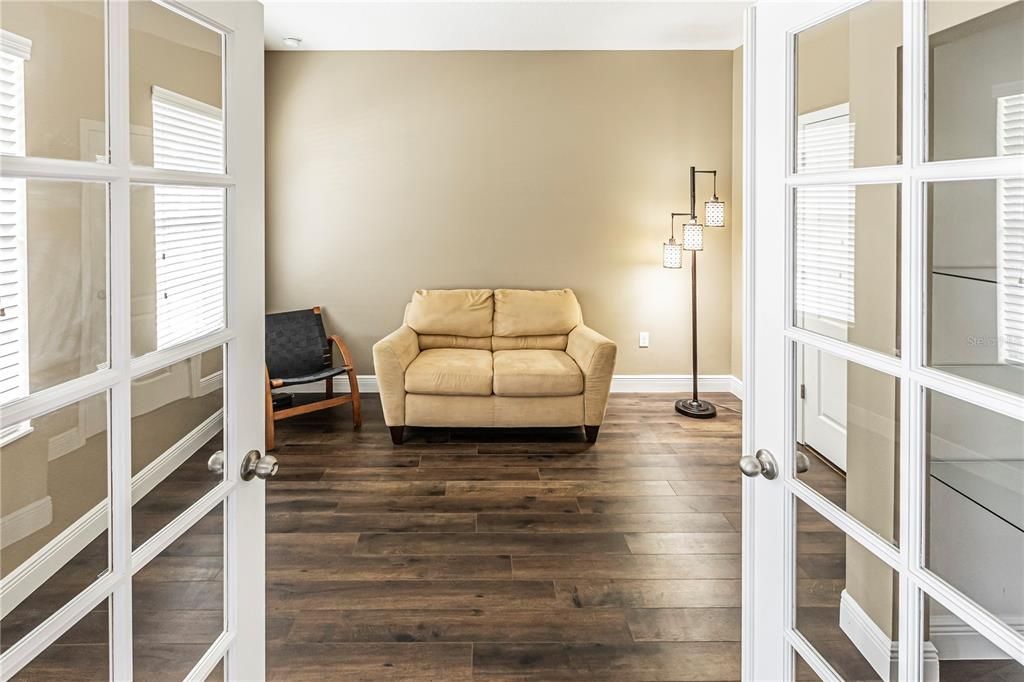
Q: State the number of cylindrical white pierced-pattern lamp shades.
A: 3